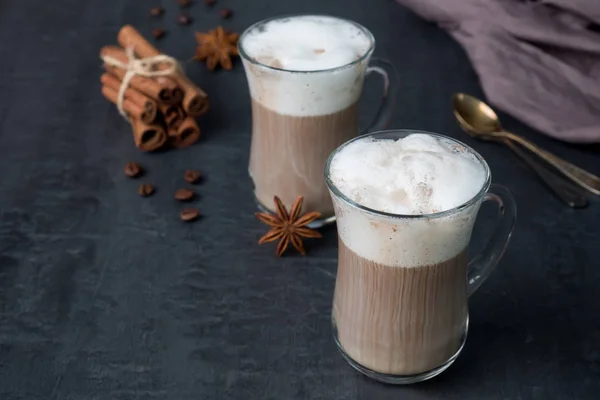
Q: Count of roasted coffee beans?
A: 11